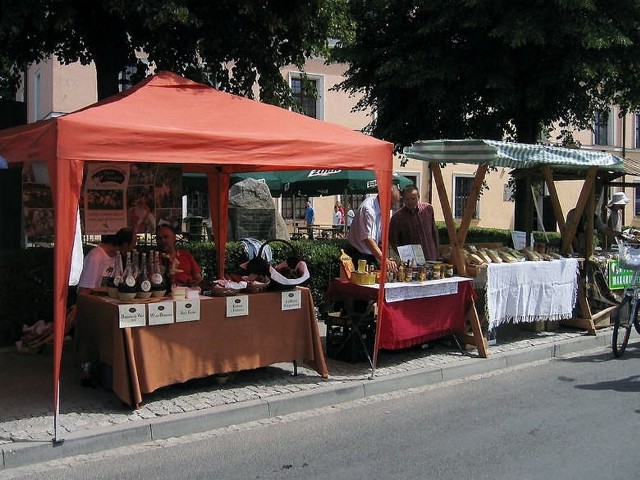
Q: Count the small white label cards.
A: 5